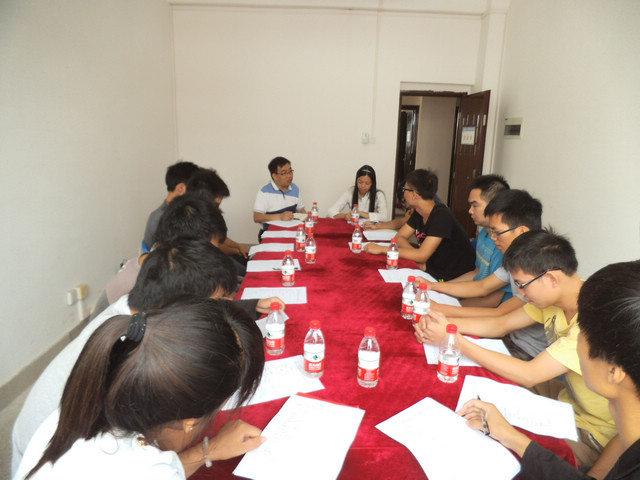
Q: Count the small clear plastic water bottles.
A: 14